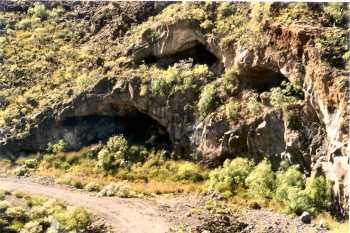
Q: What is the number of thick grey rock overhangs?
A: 3